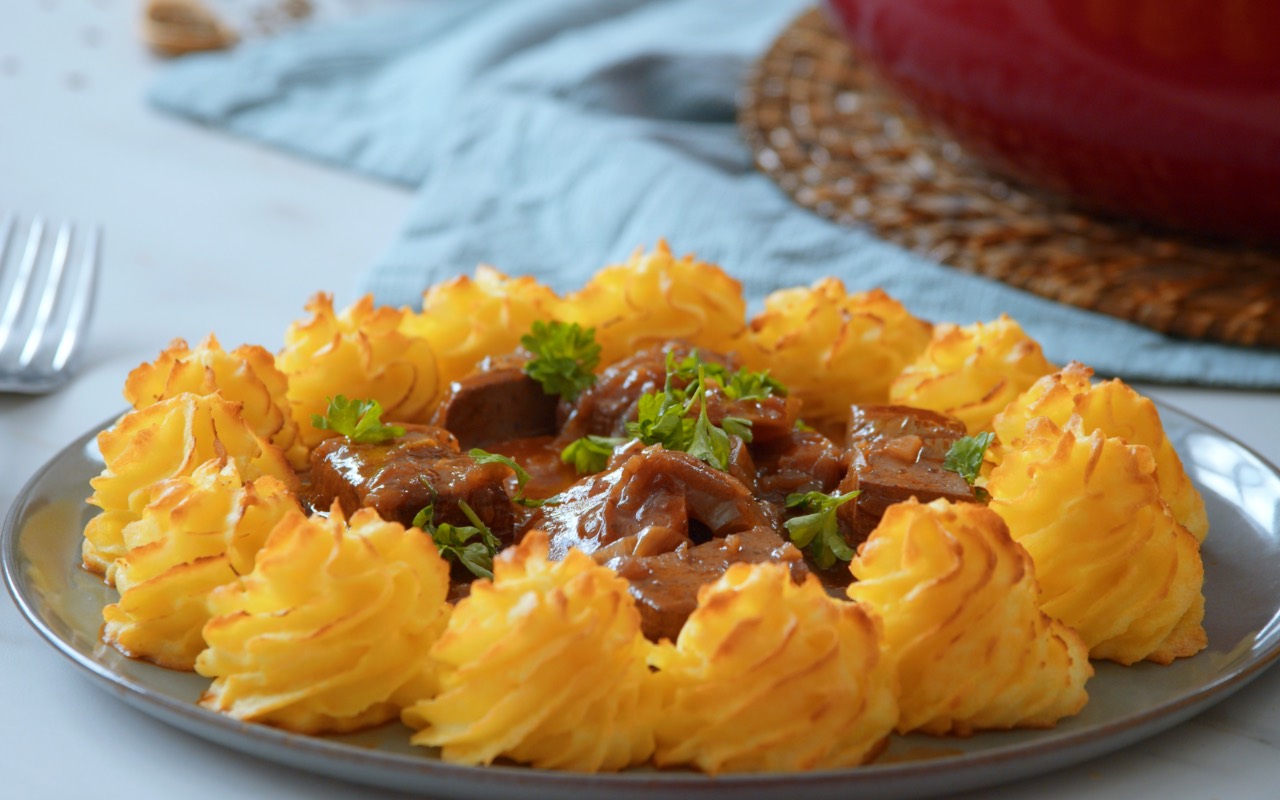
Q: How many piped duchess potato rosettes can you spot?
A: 14